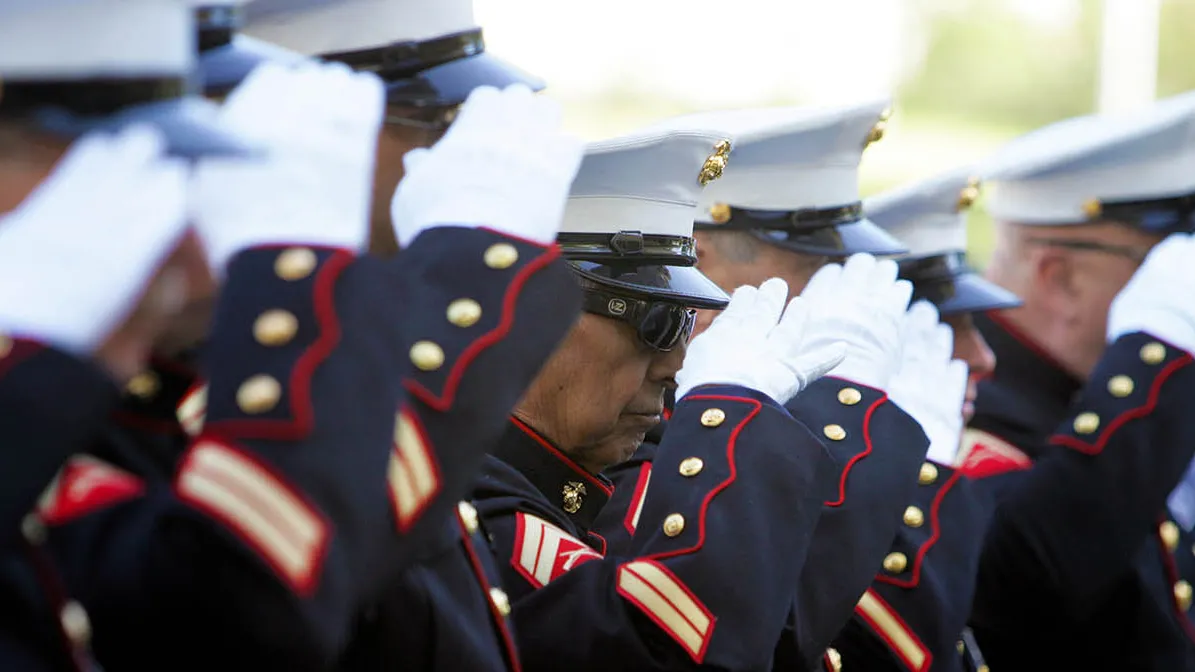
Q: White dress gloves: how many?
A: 7